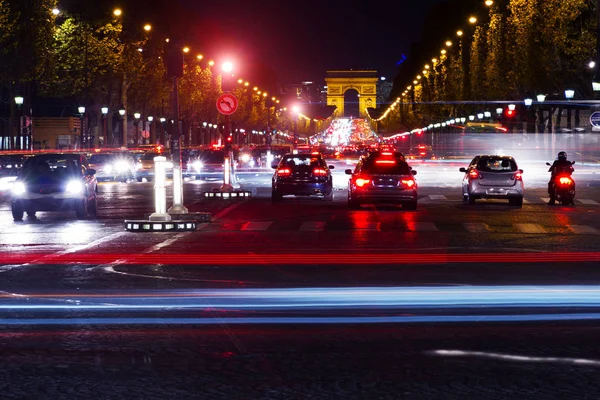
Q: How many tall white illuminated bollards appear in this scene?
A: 3